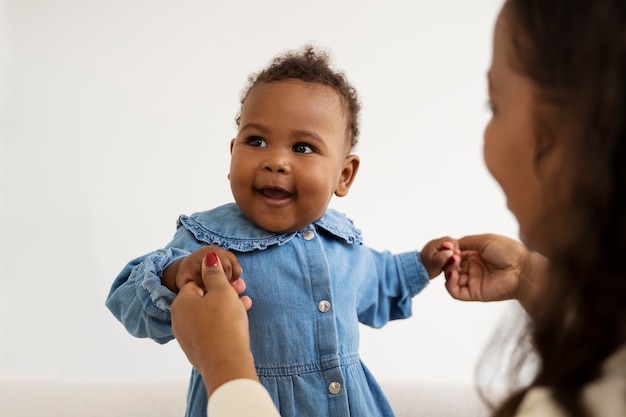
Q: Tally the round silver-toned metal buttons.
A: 3